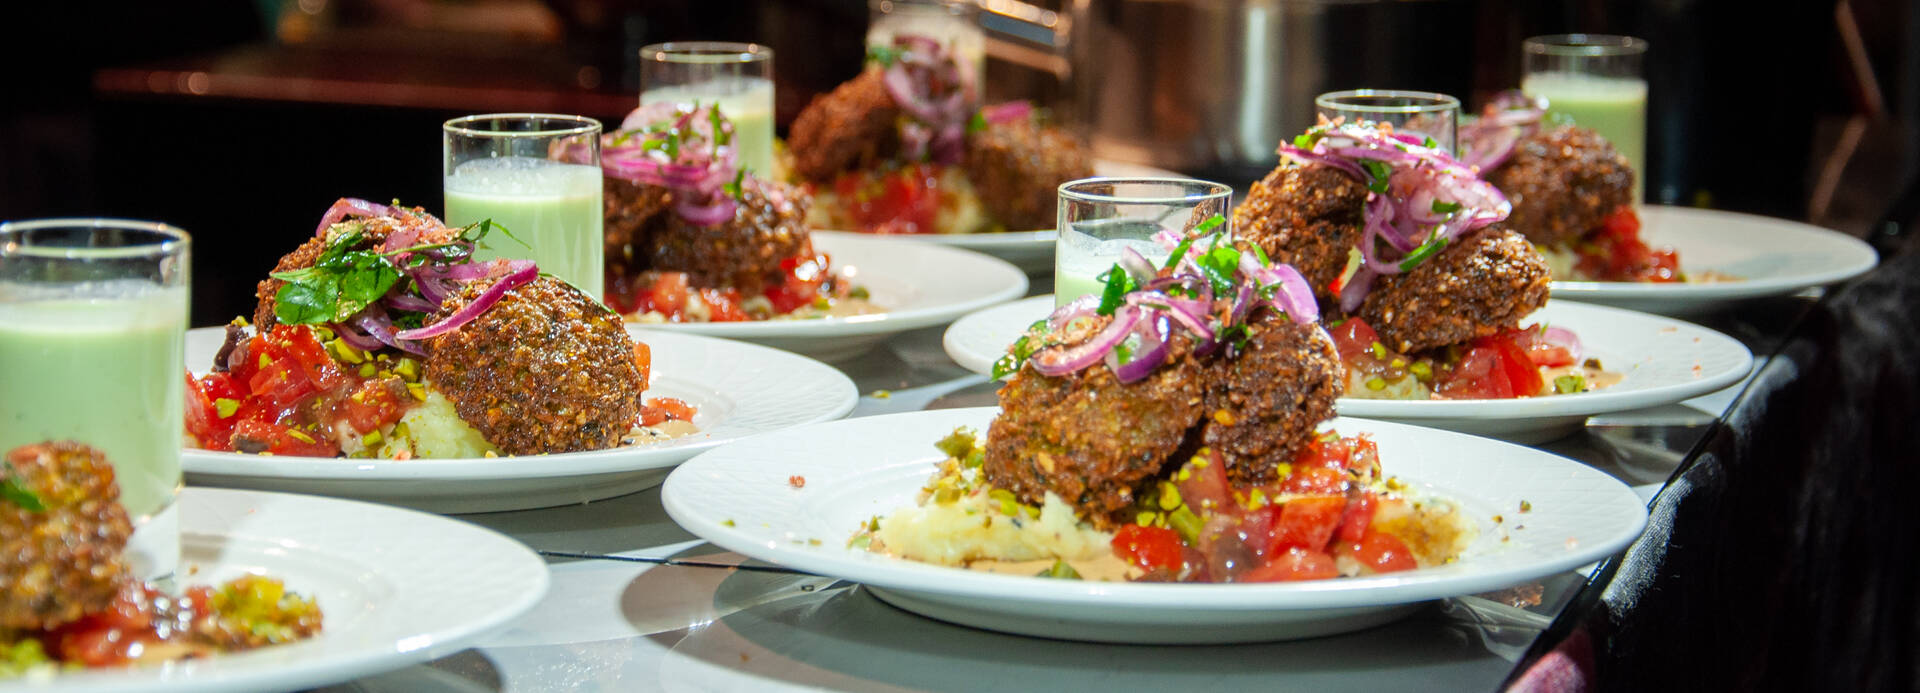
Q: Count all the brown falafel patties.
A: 12